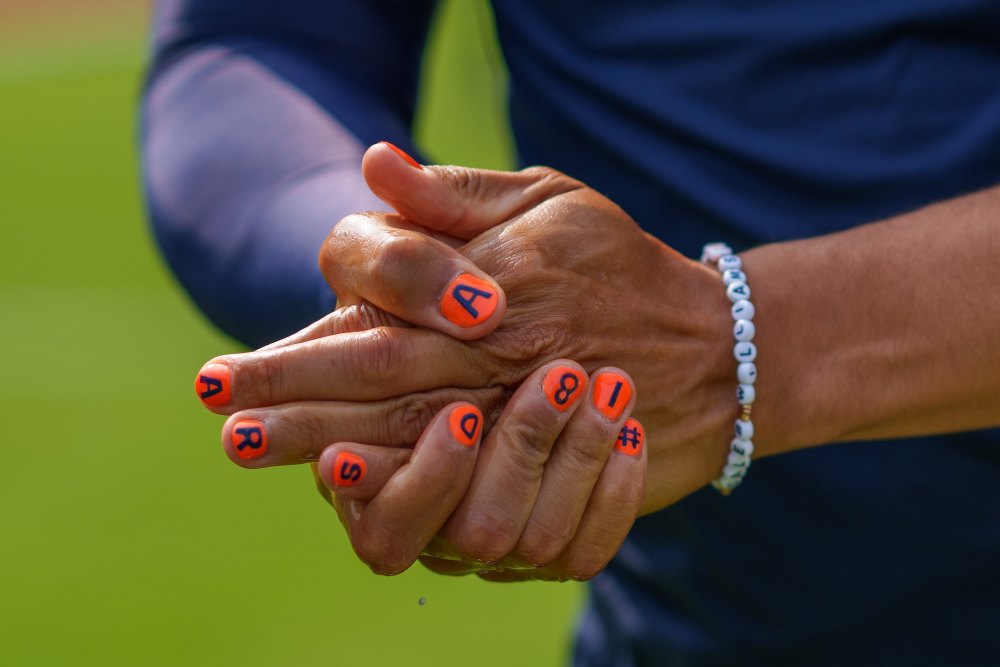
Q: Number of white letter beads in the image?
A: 13